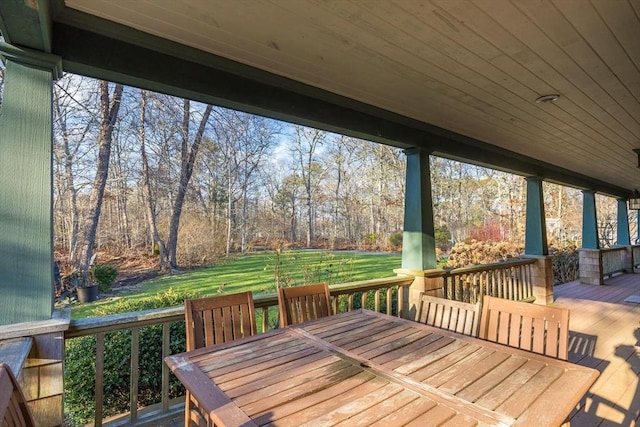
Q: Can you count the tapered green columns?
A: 5